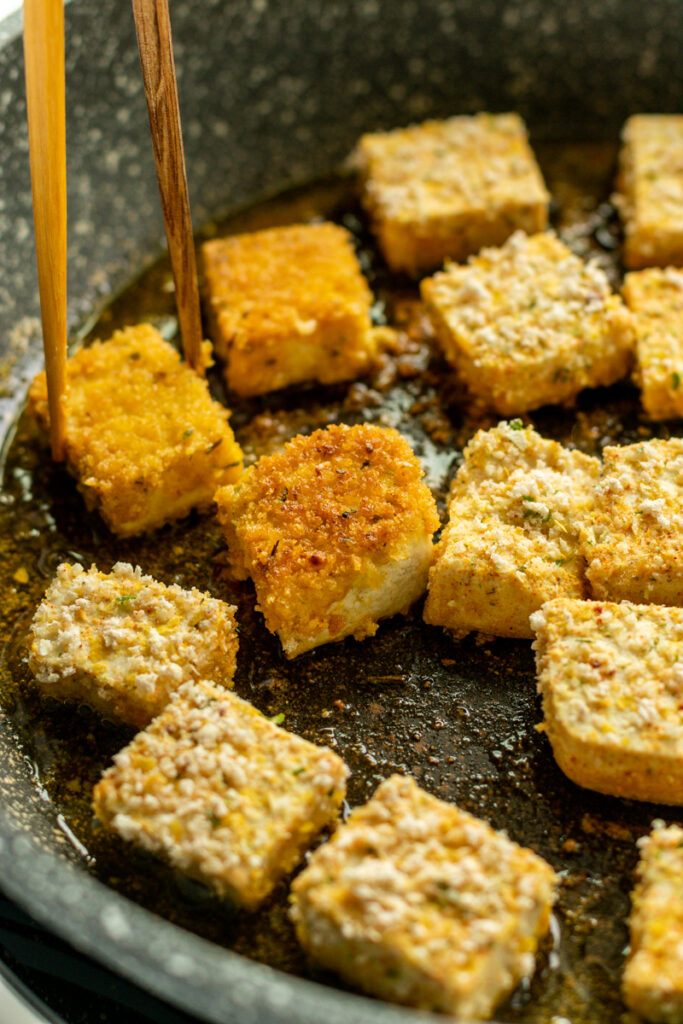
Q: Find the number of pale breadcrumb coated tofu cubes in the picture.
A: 11